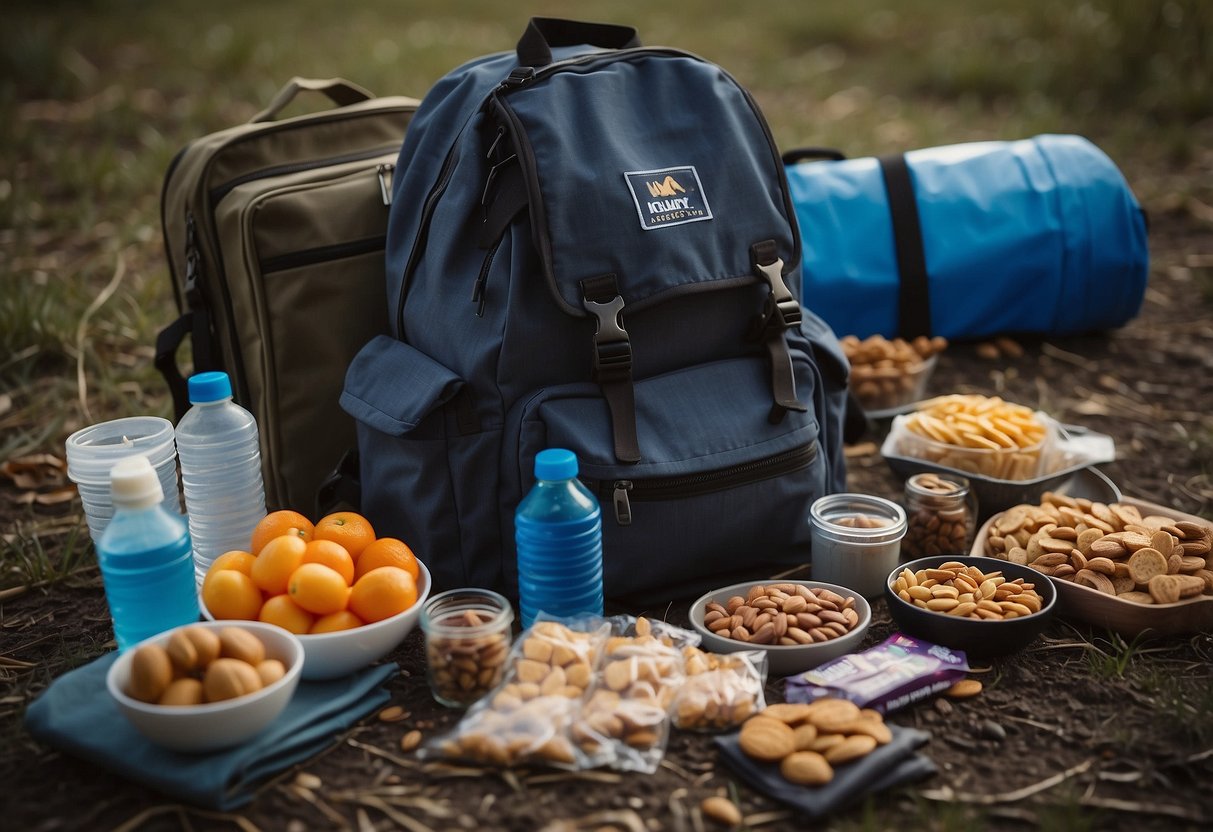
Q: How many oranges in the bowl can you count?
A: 11